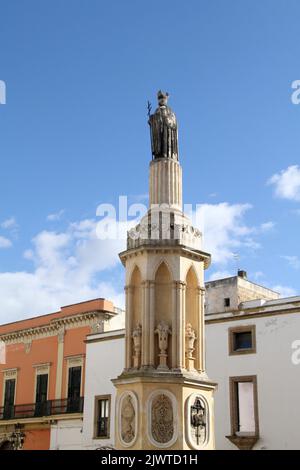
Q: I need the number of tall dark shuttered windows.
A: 3